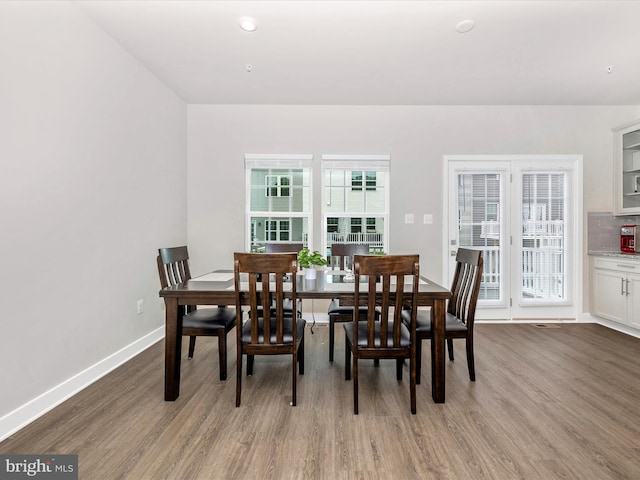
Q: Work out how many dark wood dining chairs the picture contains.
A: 6